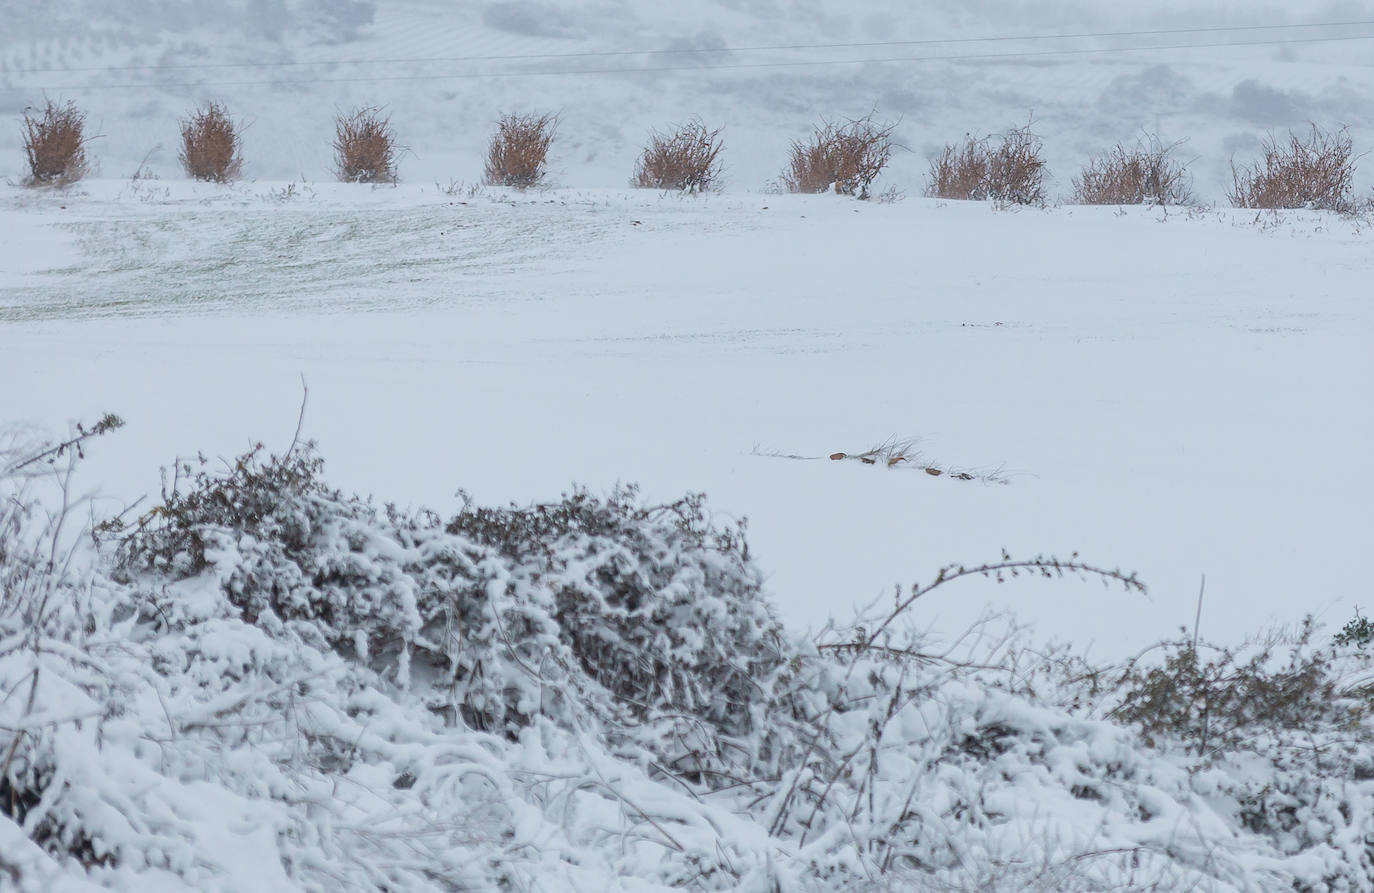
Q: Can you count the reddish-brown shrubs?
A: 9